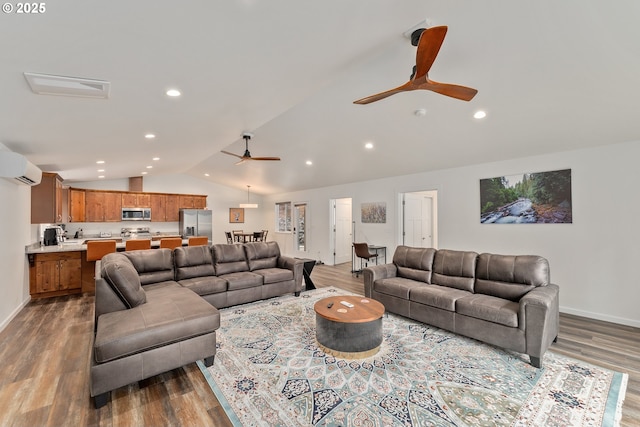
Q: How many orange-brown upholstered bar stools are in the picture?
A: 4